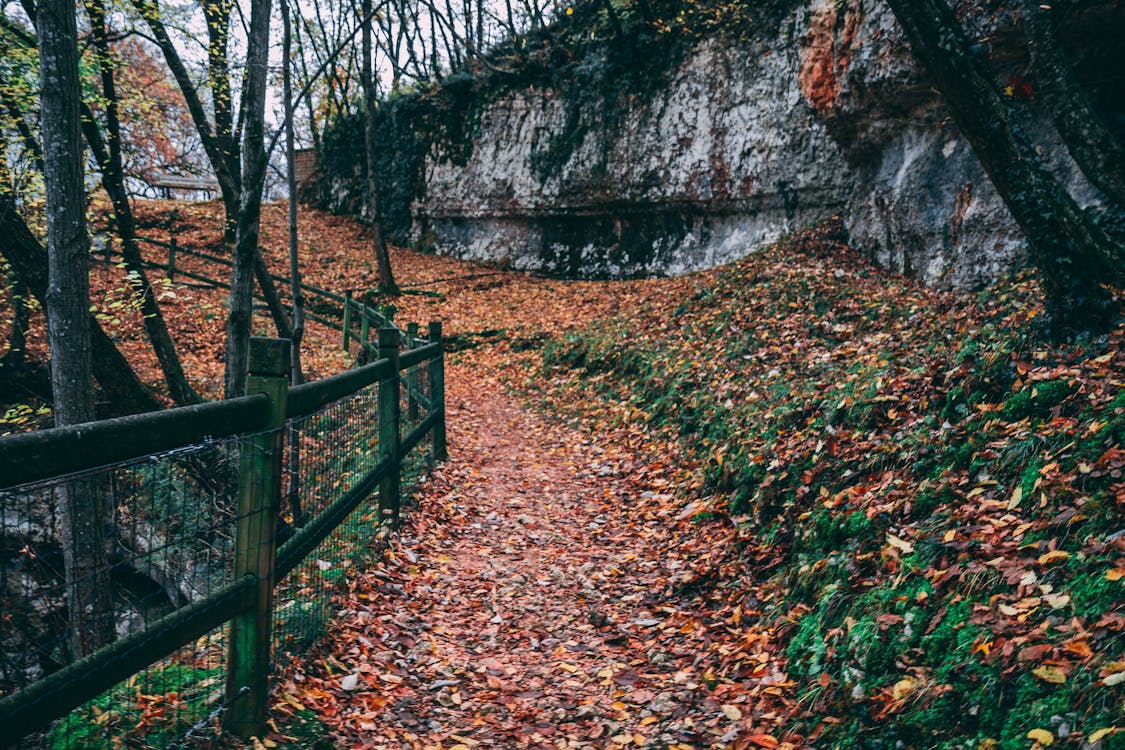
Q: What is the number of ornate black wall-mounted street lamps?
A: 0